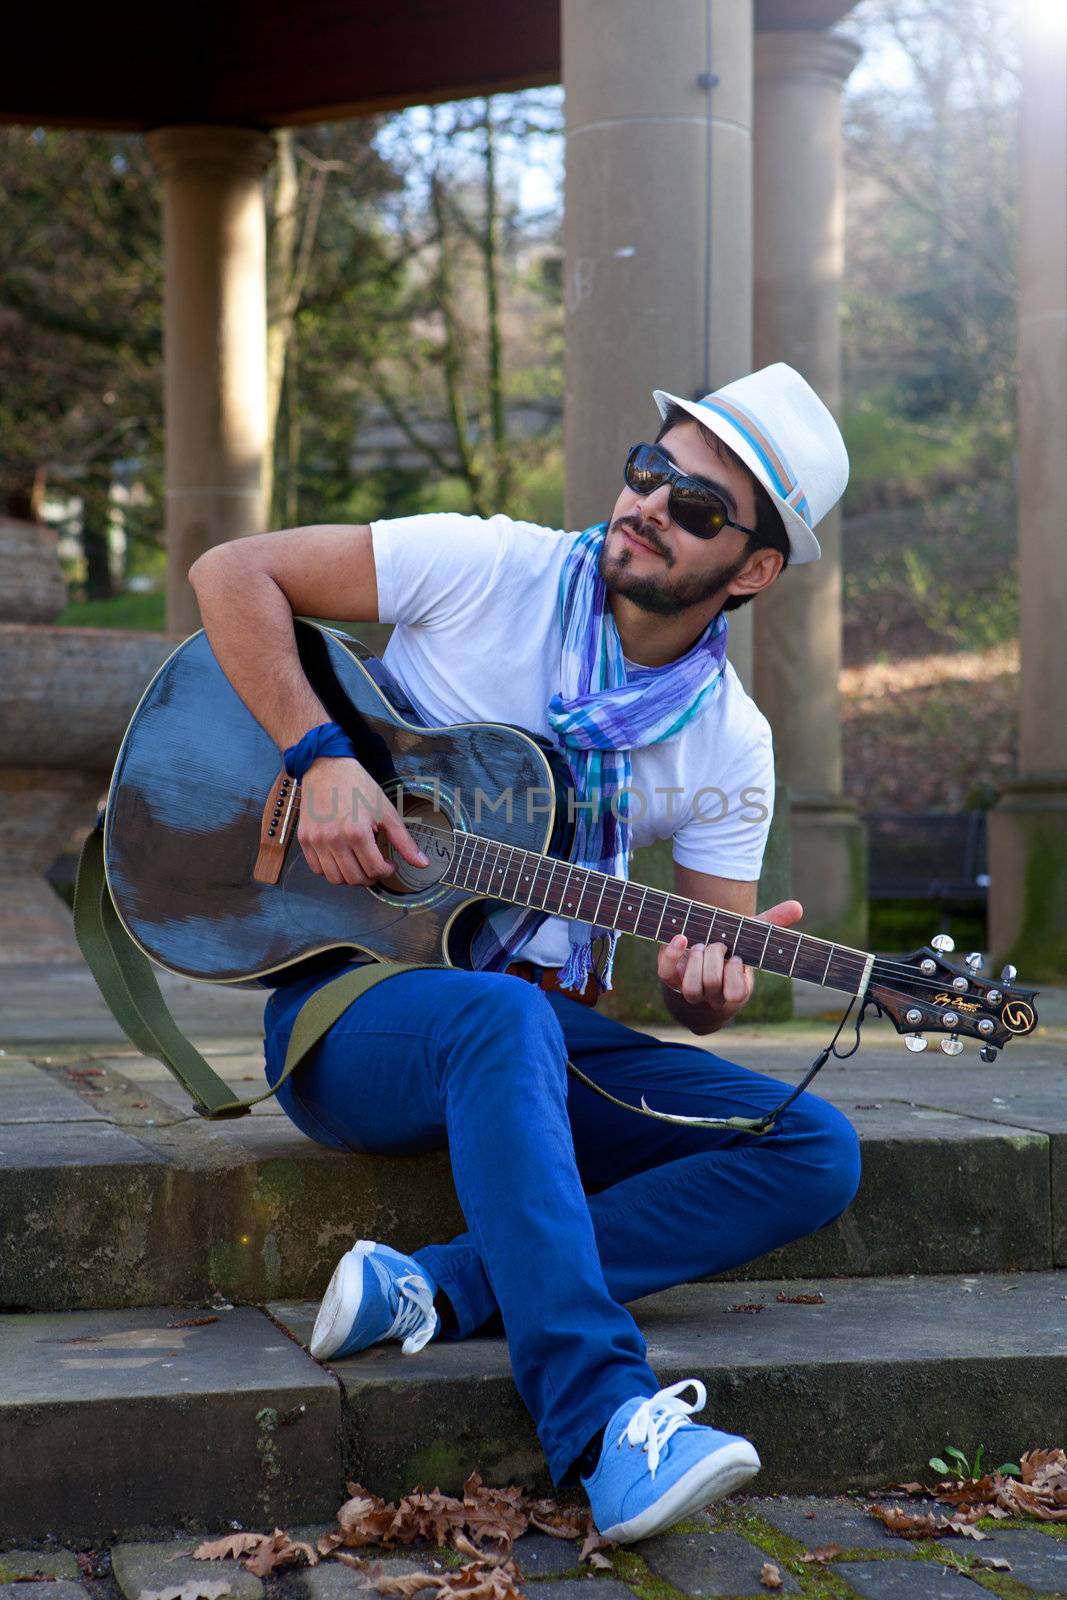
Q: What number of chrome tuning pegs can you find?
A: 6